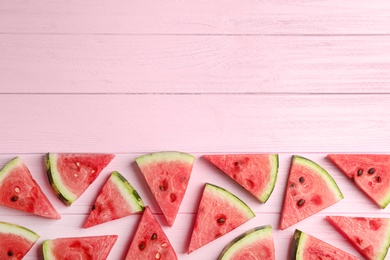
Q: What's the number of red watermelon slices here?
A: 14